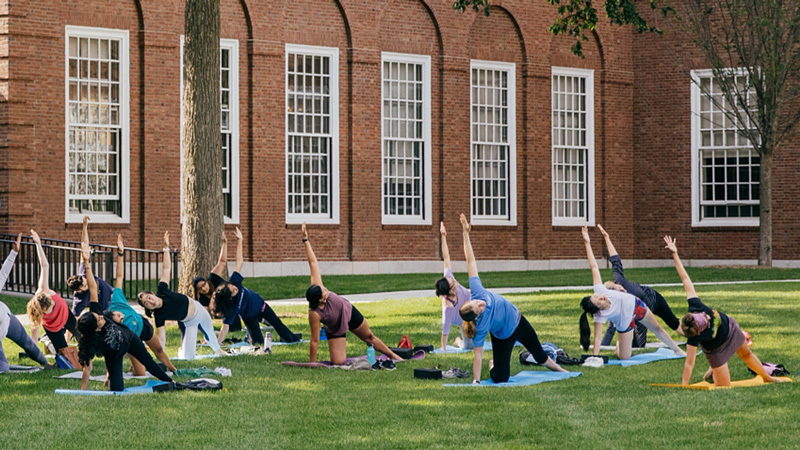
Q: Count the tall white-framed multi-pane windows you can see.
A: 7